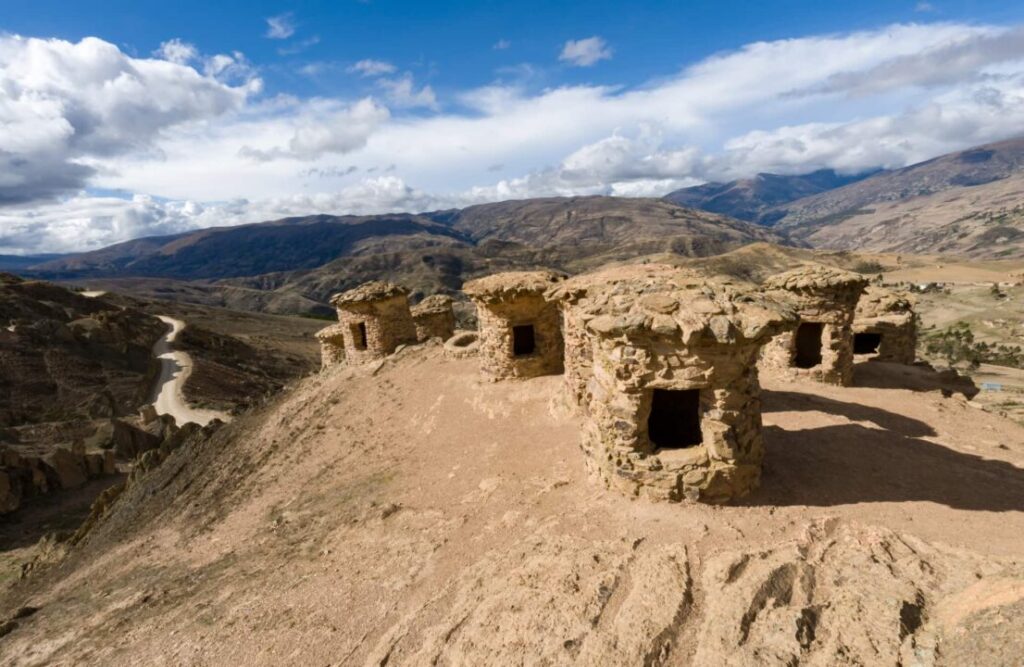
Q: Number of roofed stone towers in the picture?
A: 8